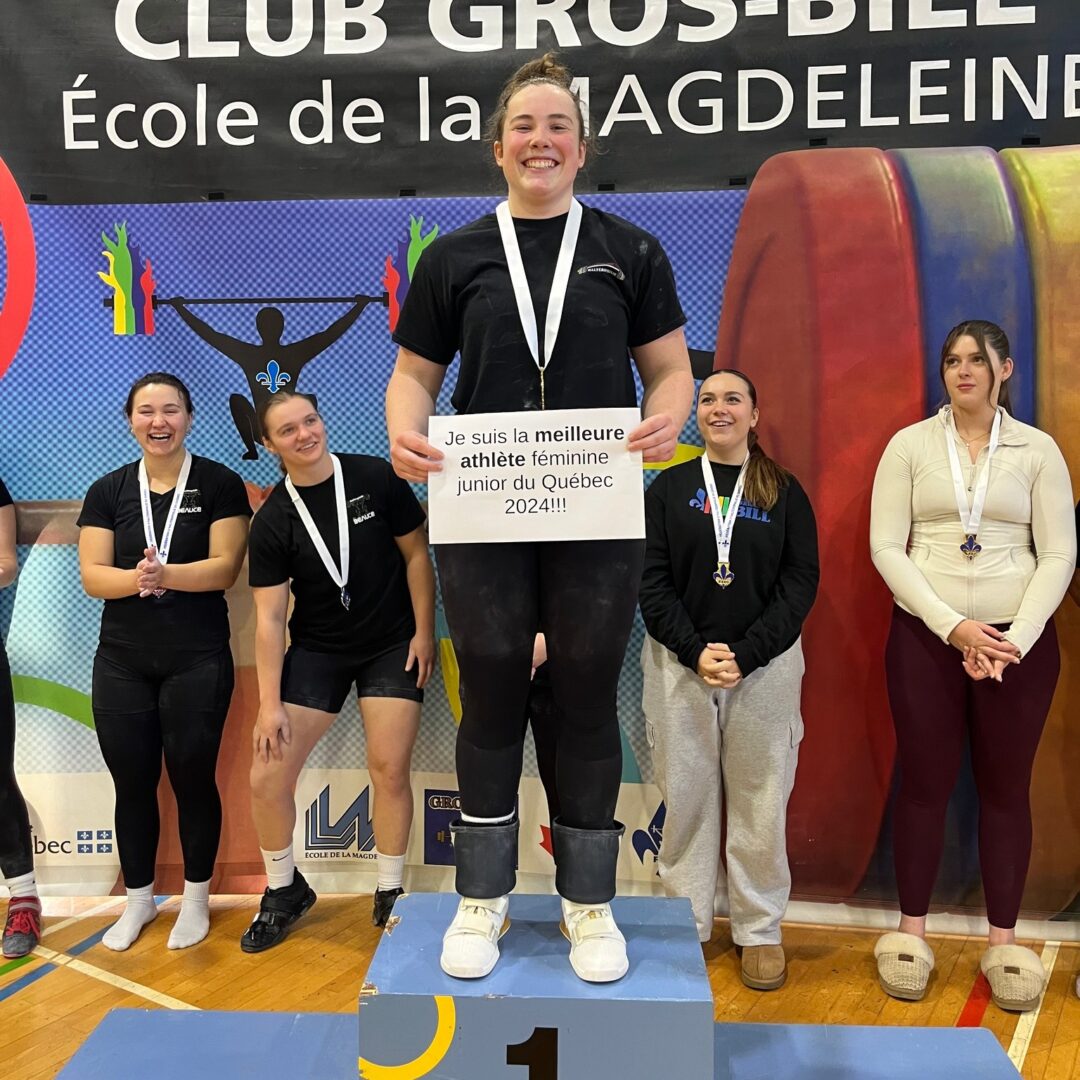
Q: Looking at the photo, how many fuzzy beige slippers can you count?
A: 2